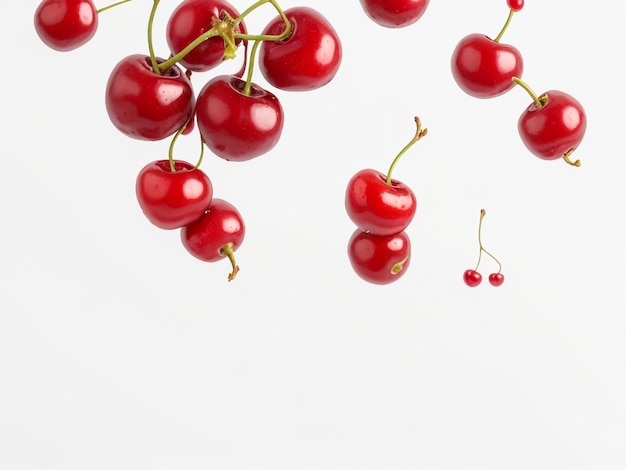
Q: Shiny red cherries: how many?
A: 15